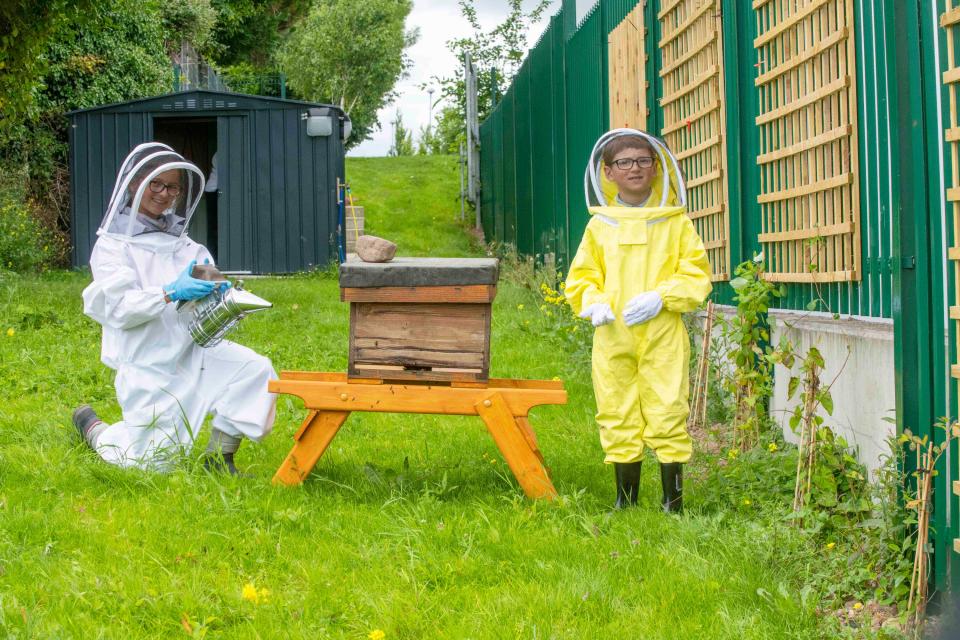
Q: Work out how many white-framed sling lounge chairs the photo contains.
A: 0